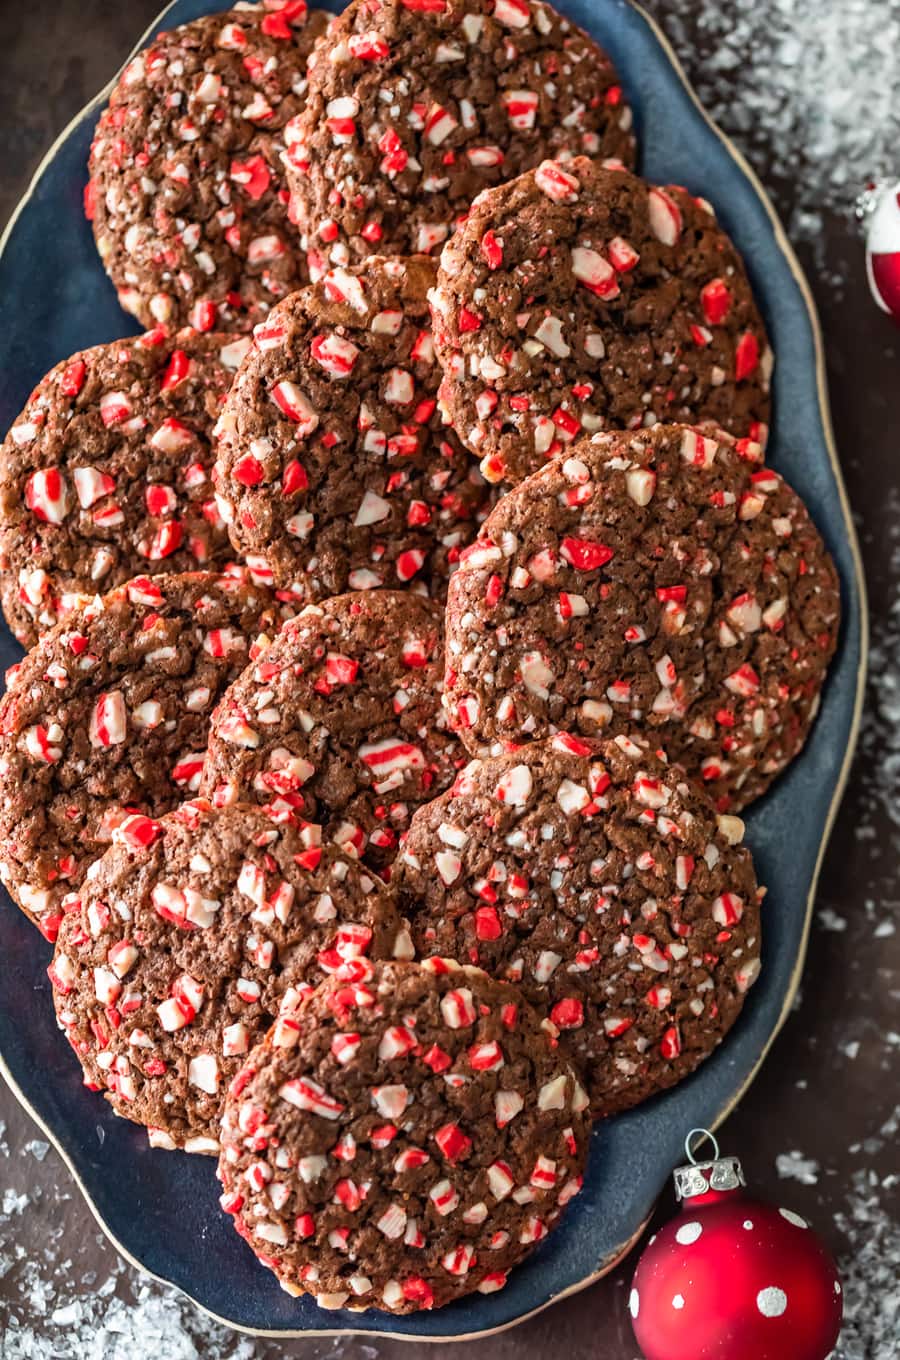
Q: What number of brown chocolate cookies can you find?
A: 11